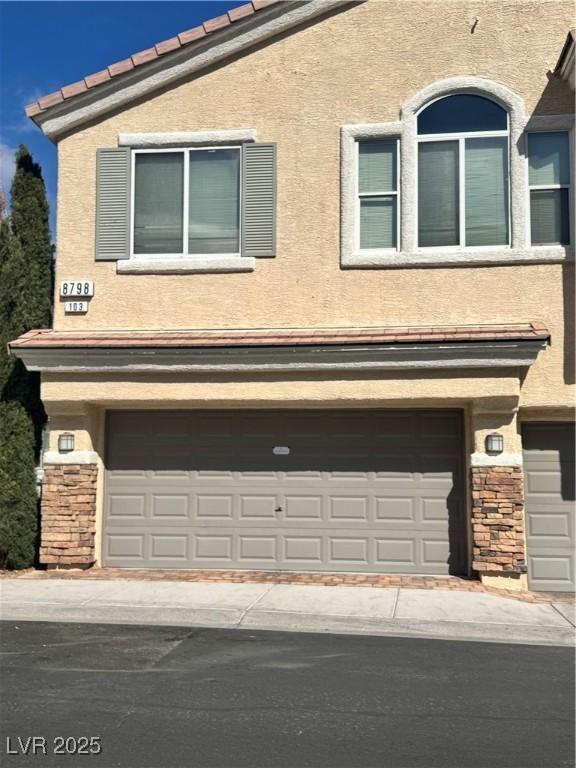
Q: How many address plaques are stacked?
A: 2